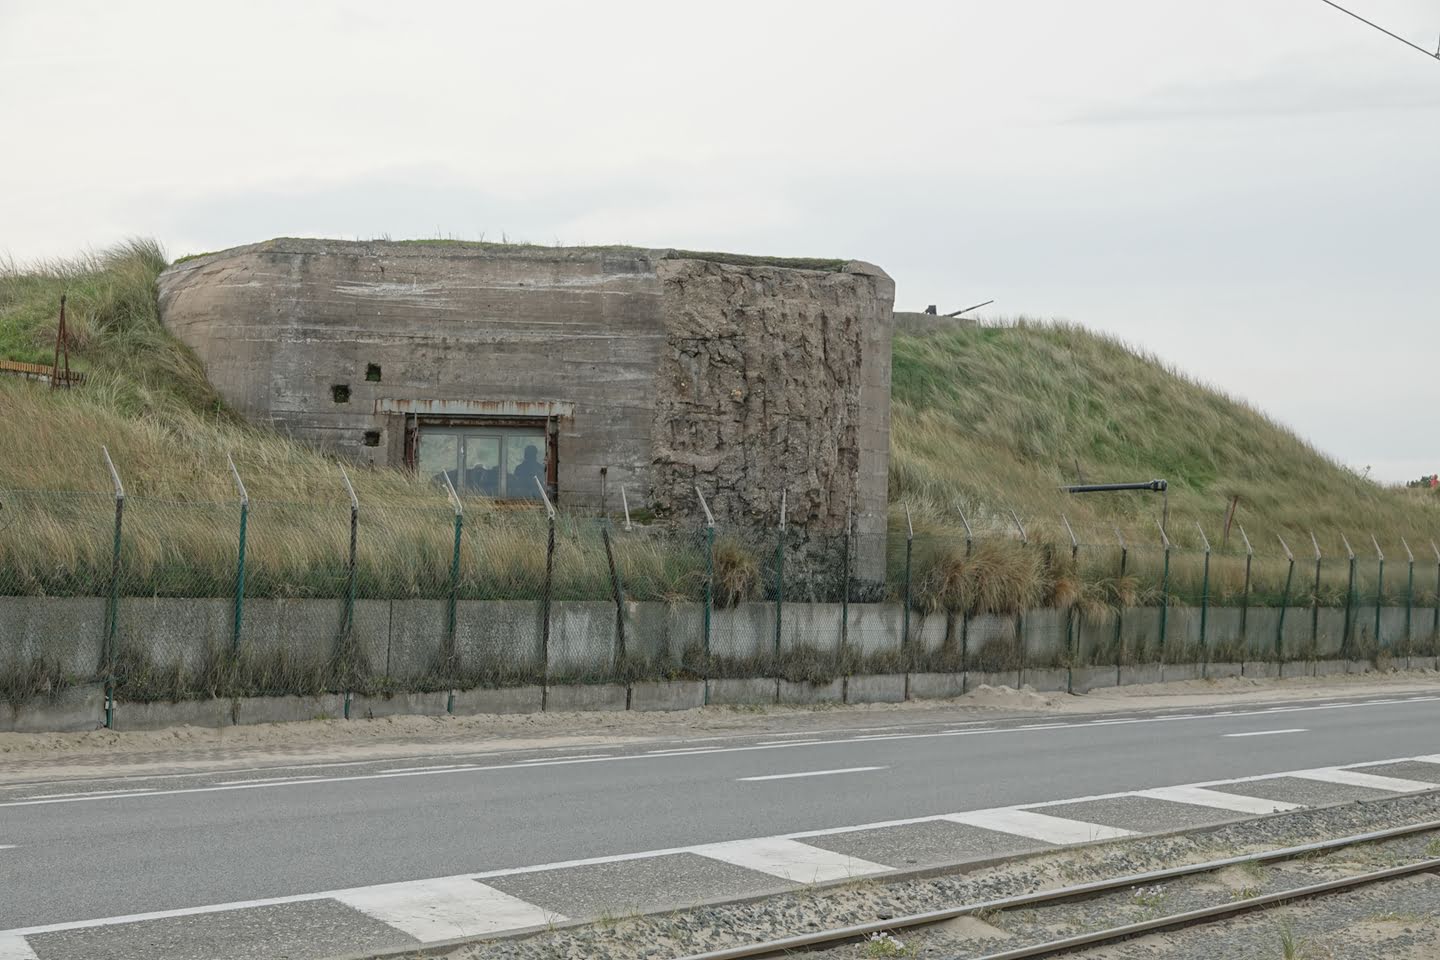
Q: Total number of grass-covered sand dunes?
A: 2